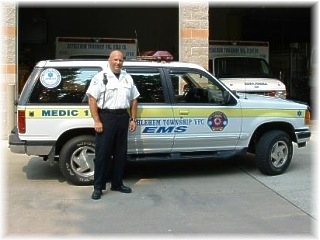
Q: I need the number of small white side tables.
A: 0